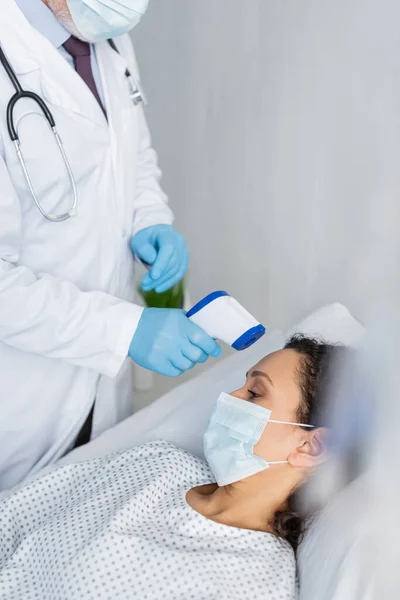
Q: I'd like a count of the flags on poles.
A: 0